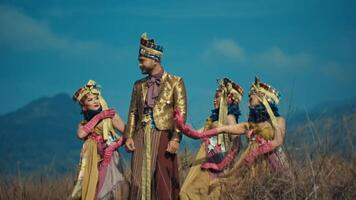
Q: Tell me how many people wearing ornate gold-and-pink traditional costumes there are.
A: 3